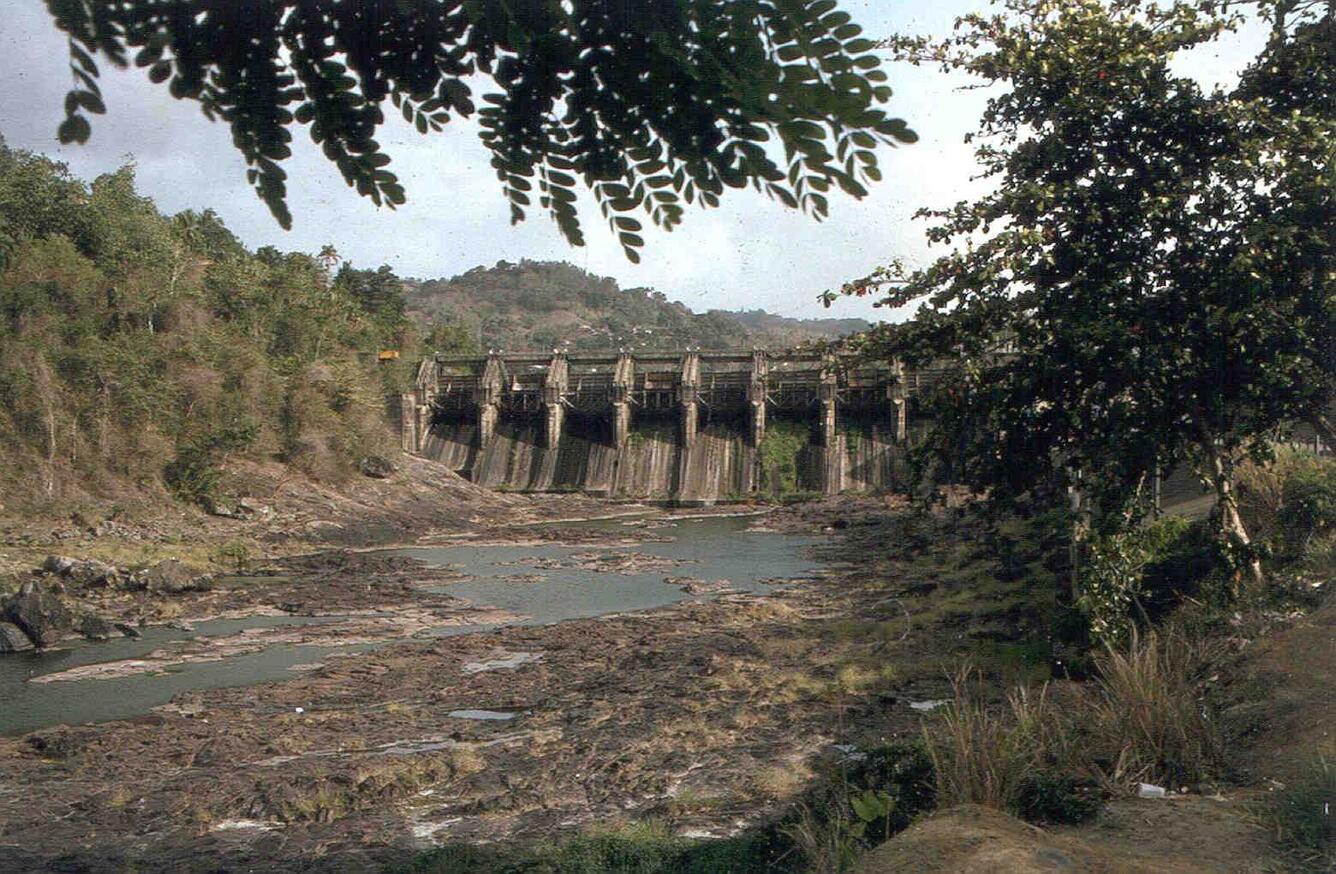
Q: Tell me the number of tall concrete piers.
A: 8